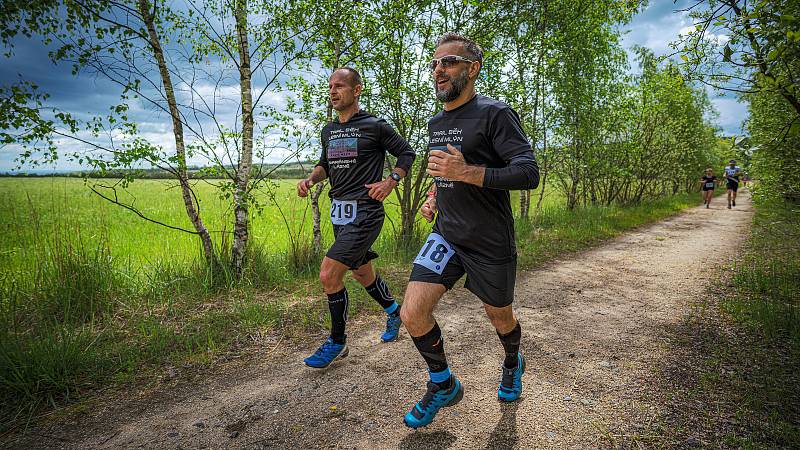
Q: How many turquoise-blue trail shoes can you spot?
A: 2